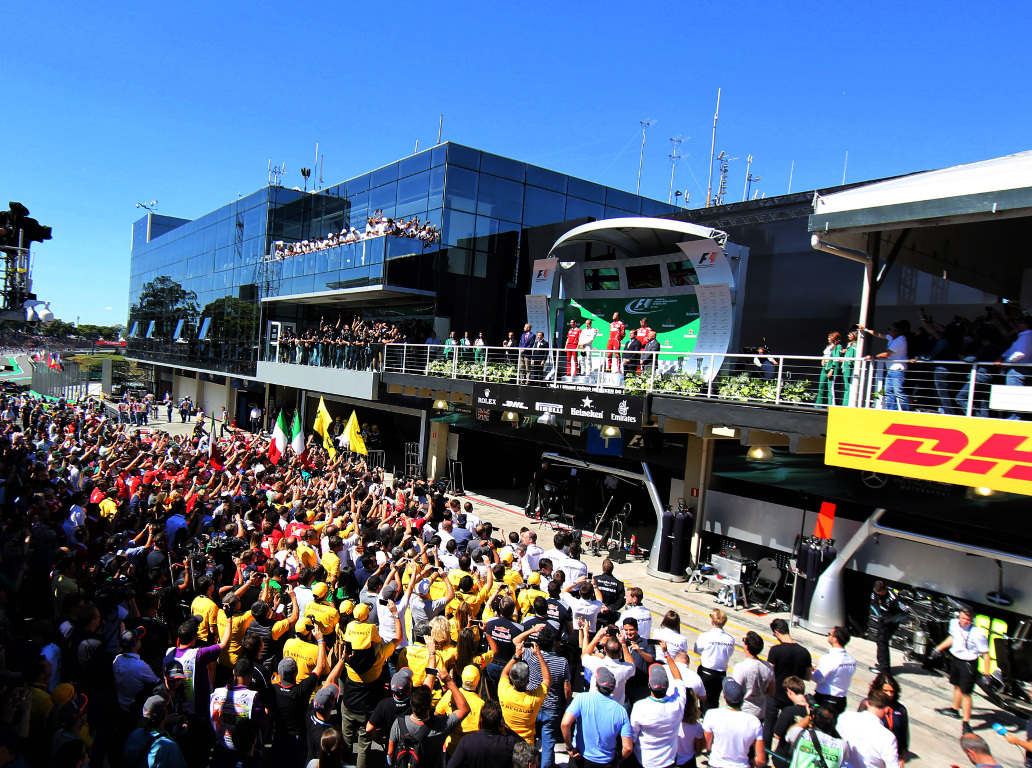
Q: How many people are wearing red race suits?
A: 3